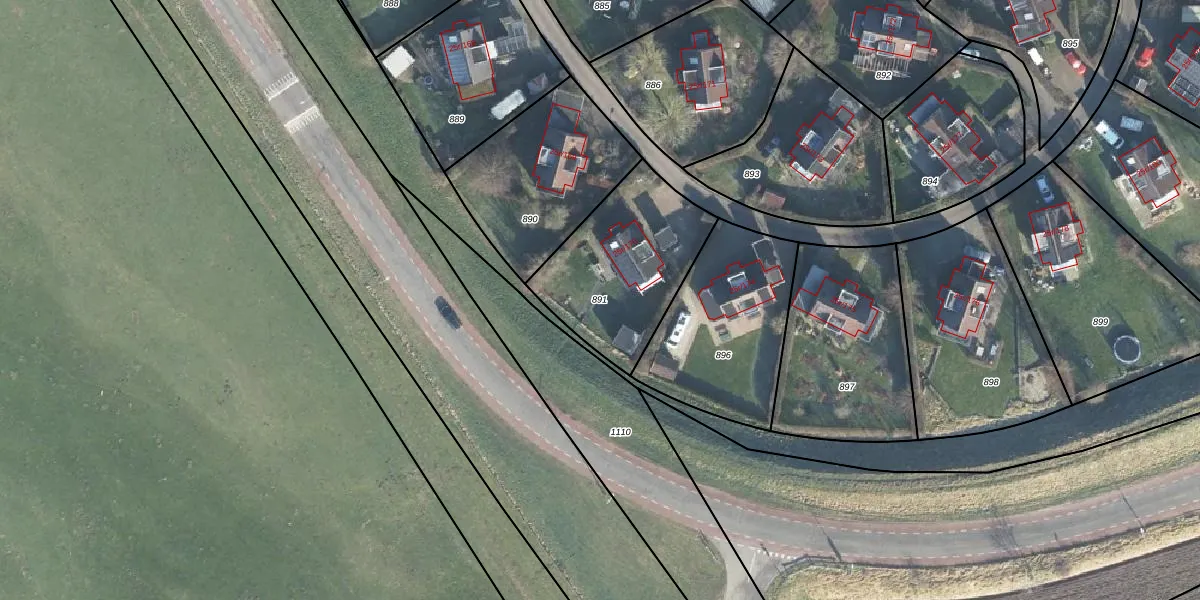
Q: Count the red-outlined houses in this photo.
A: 14